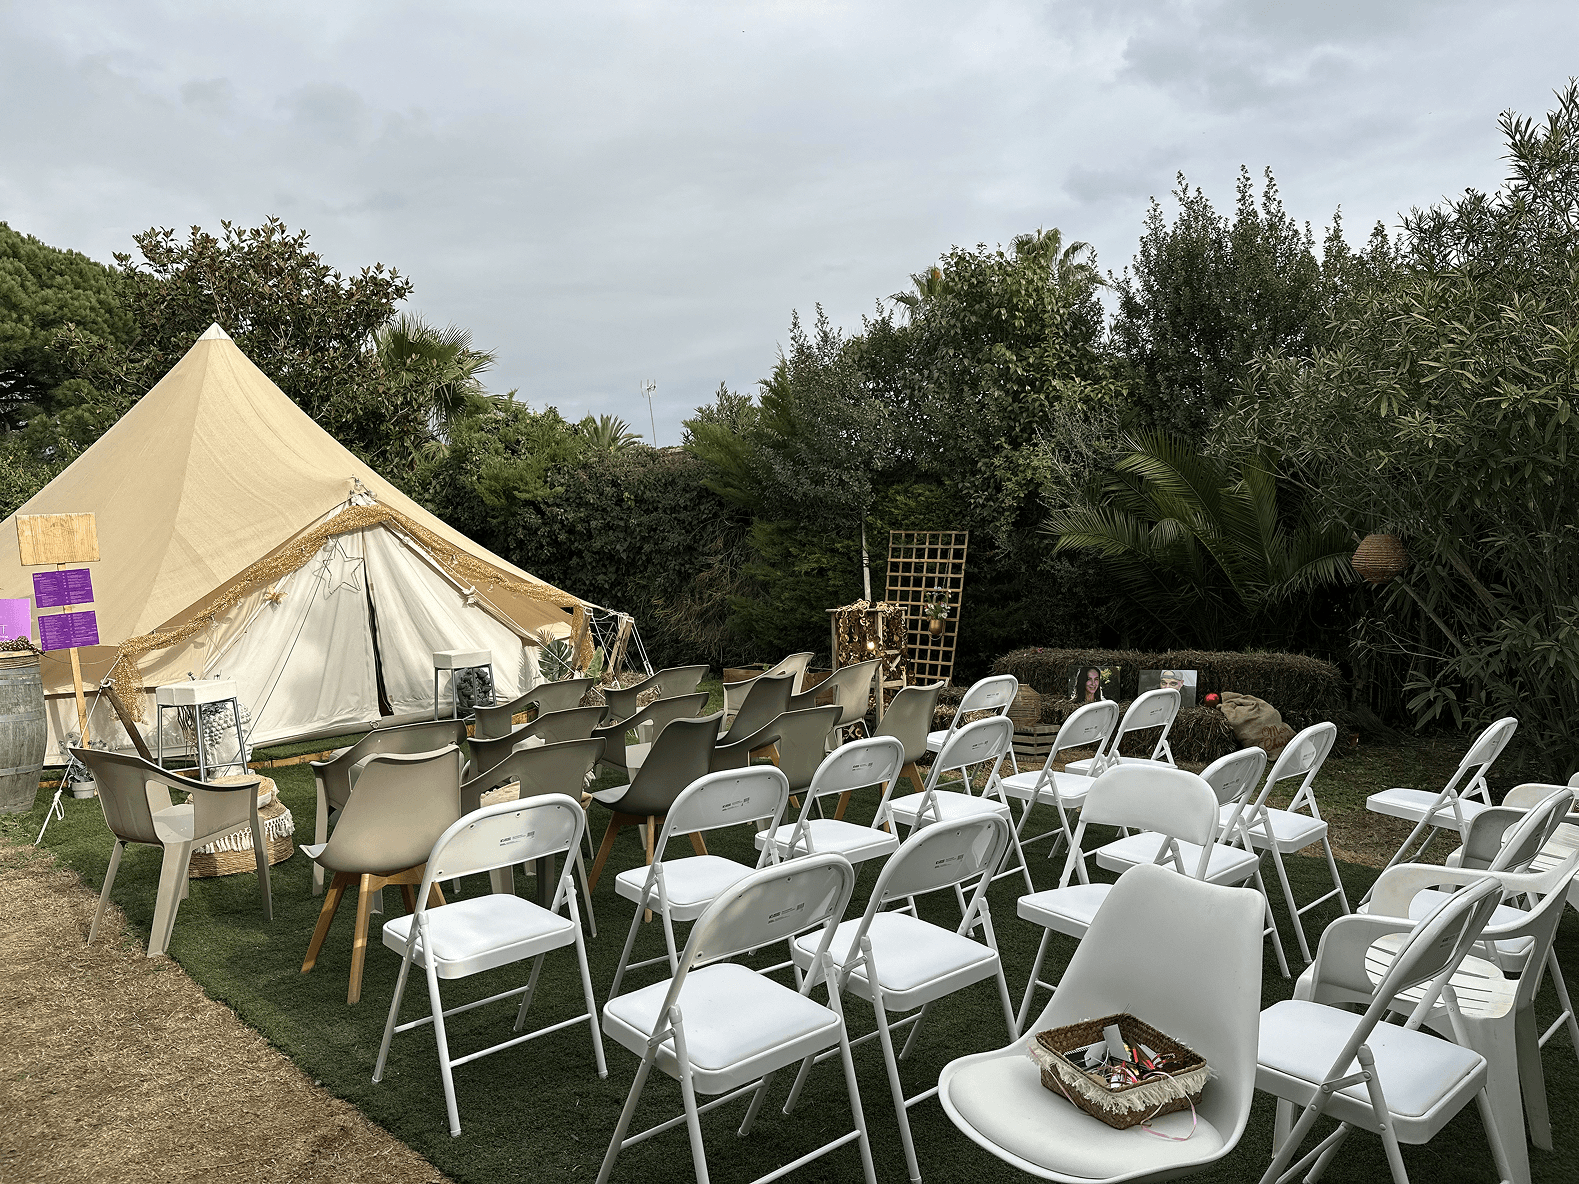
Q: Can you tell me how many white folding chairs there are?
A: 15